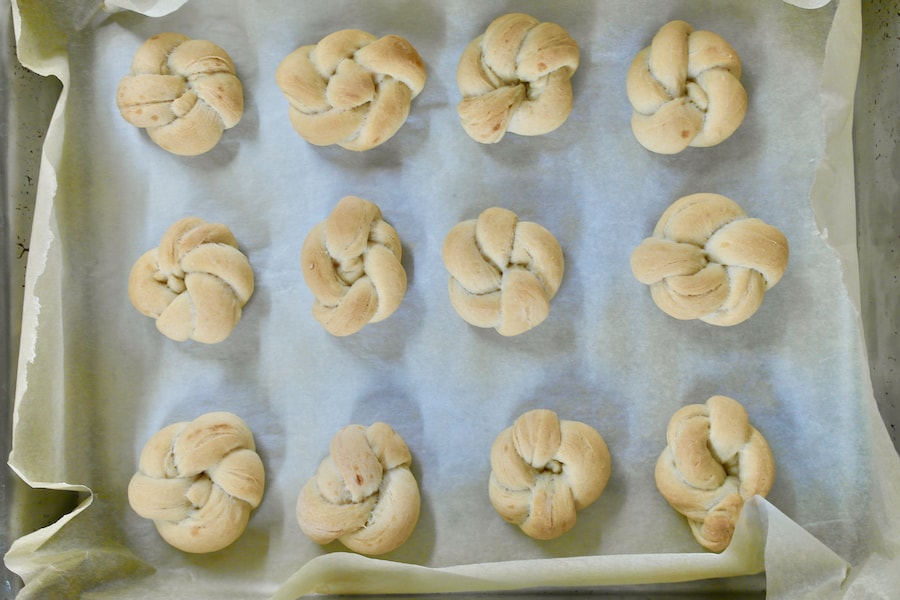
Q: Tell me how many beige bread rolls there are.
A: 12